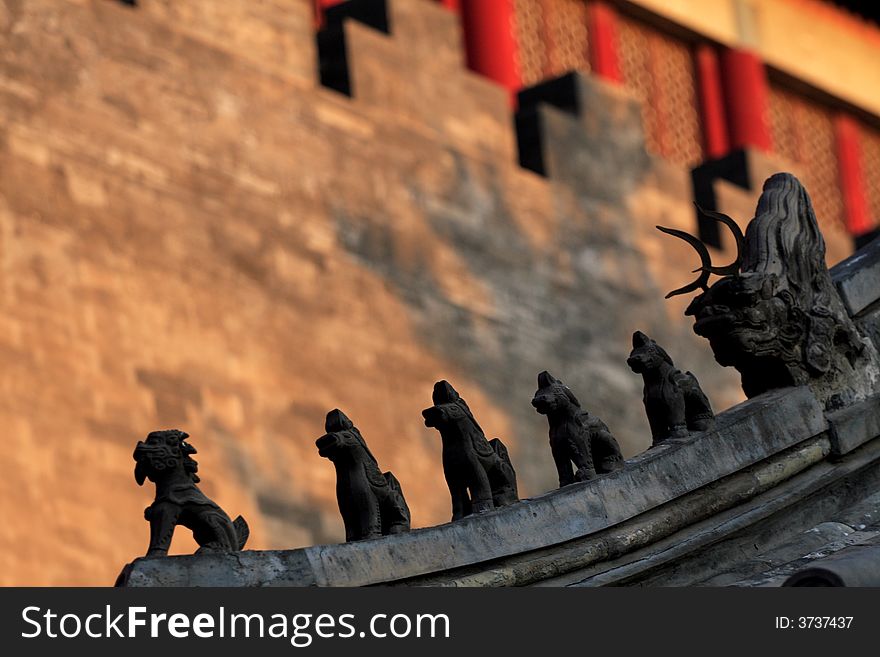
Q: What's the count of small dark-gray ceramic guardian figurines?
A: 5